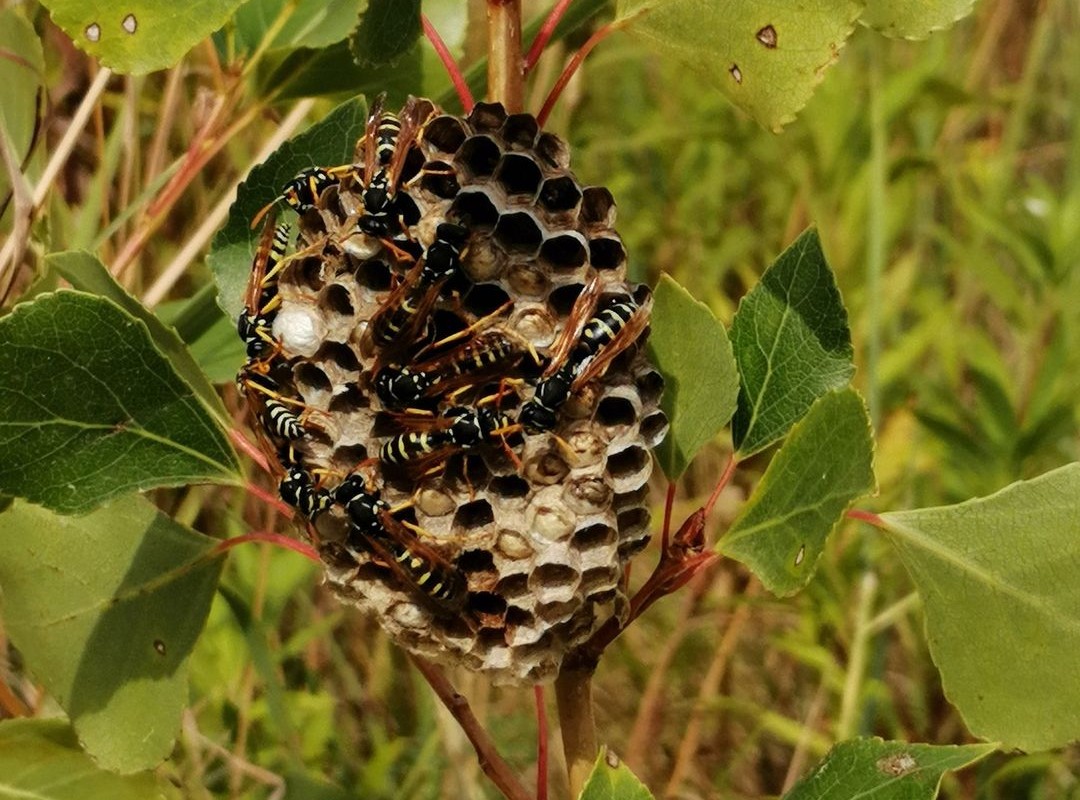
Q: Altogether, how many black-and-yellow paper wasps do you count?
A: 10